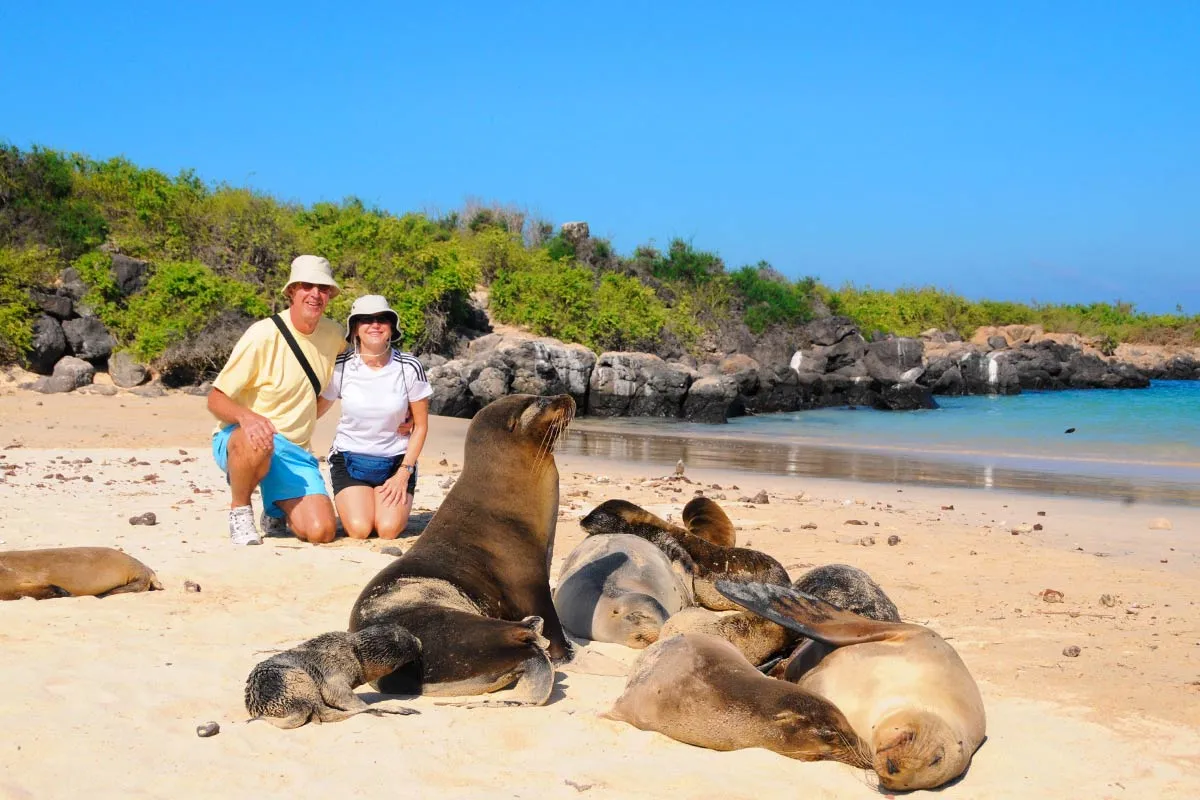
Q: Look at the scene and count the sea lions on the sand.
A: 10